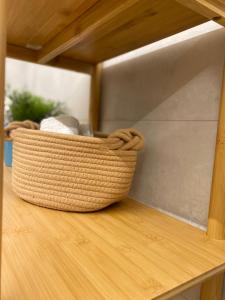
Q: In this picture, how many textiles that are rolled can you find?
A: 2